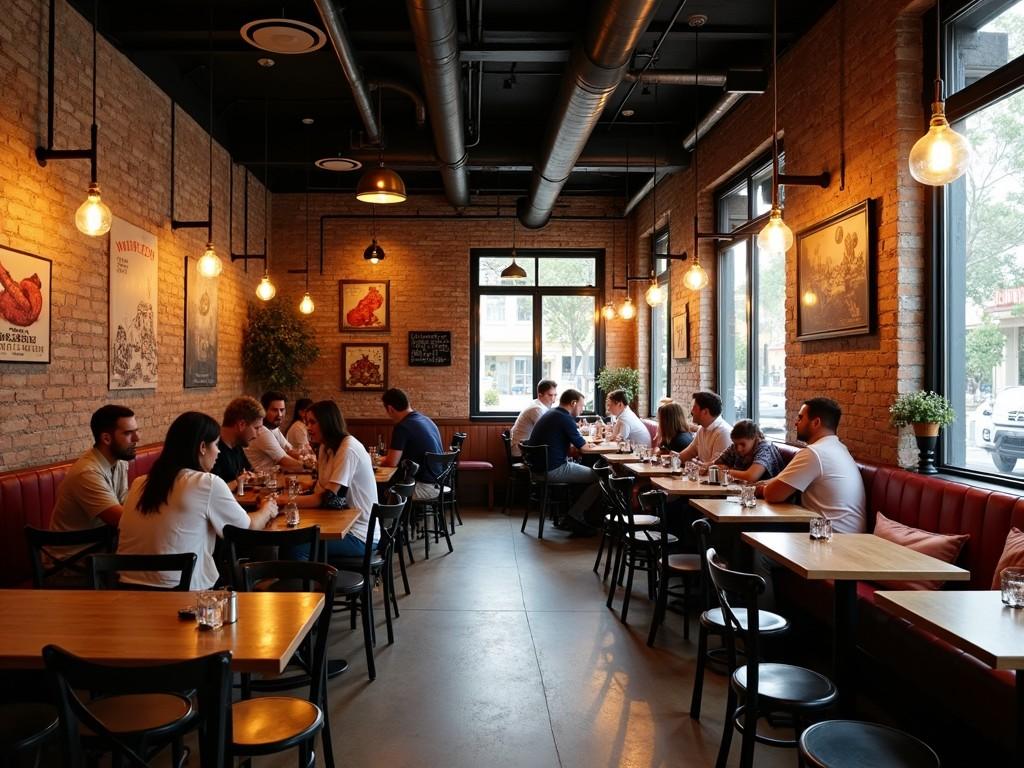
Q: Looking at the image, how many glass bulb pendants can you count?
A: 10